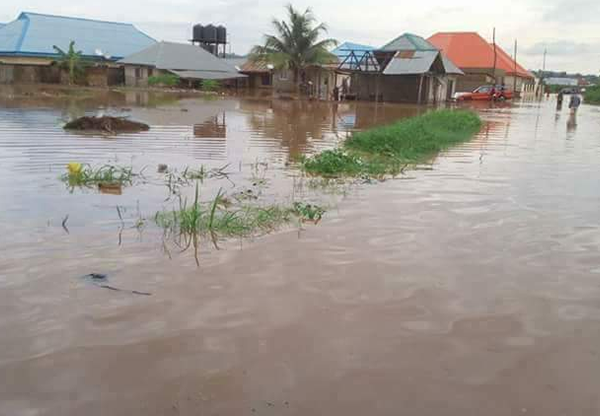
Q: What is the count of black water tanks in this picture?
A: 3